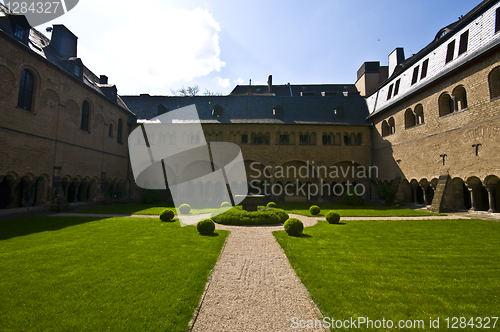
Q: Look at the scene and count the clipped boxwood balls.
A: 8